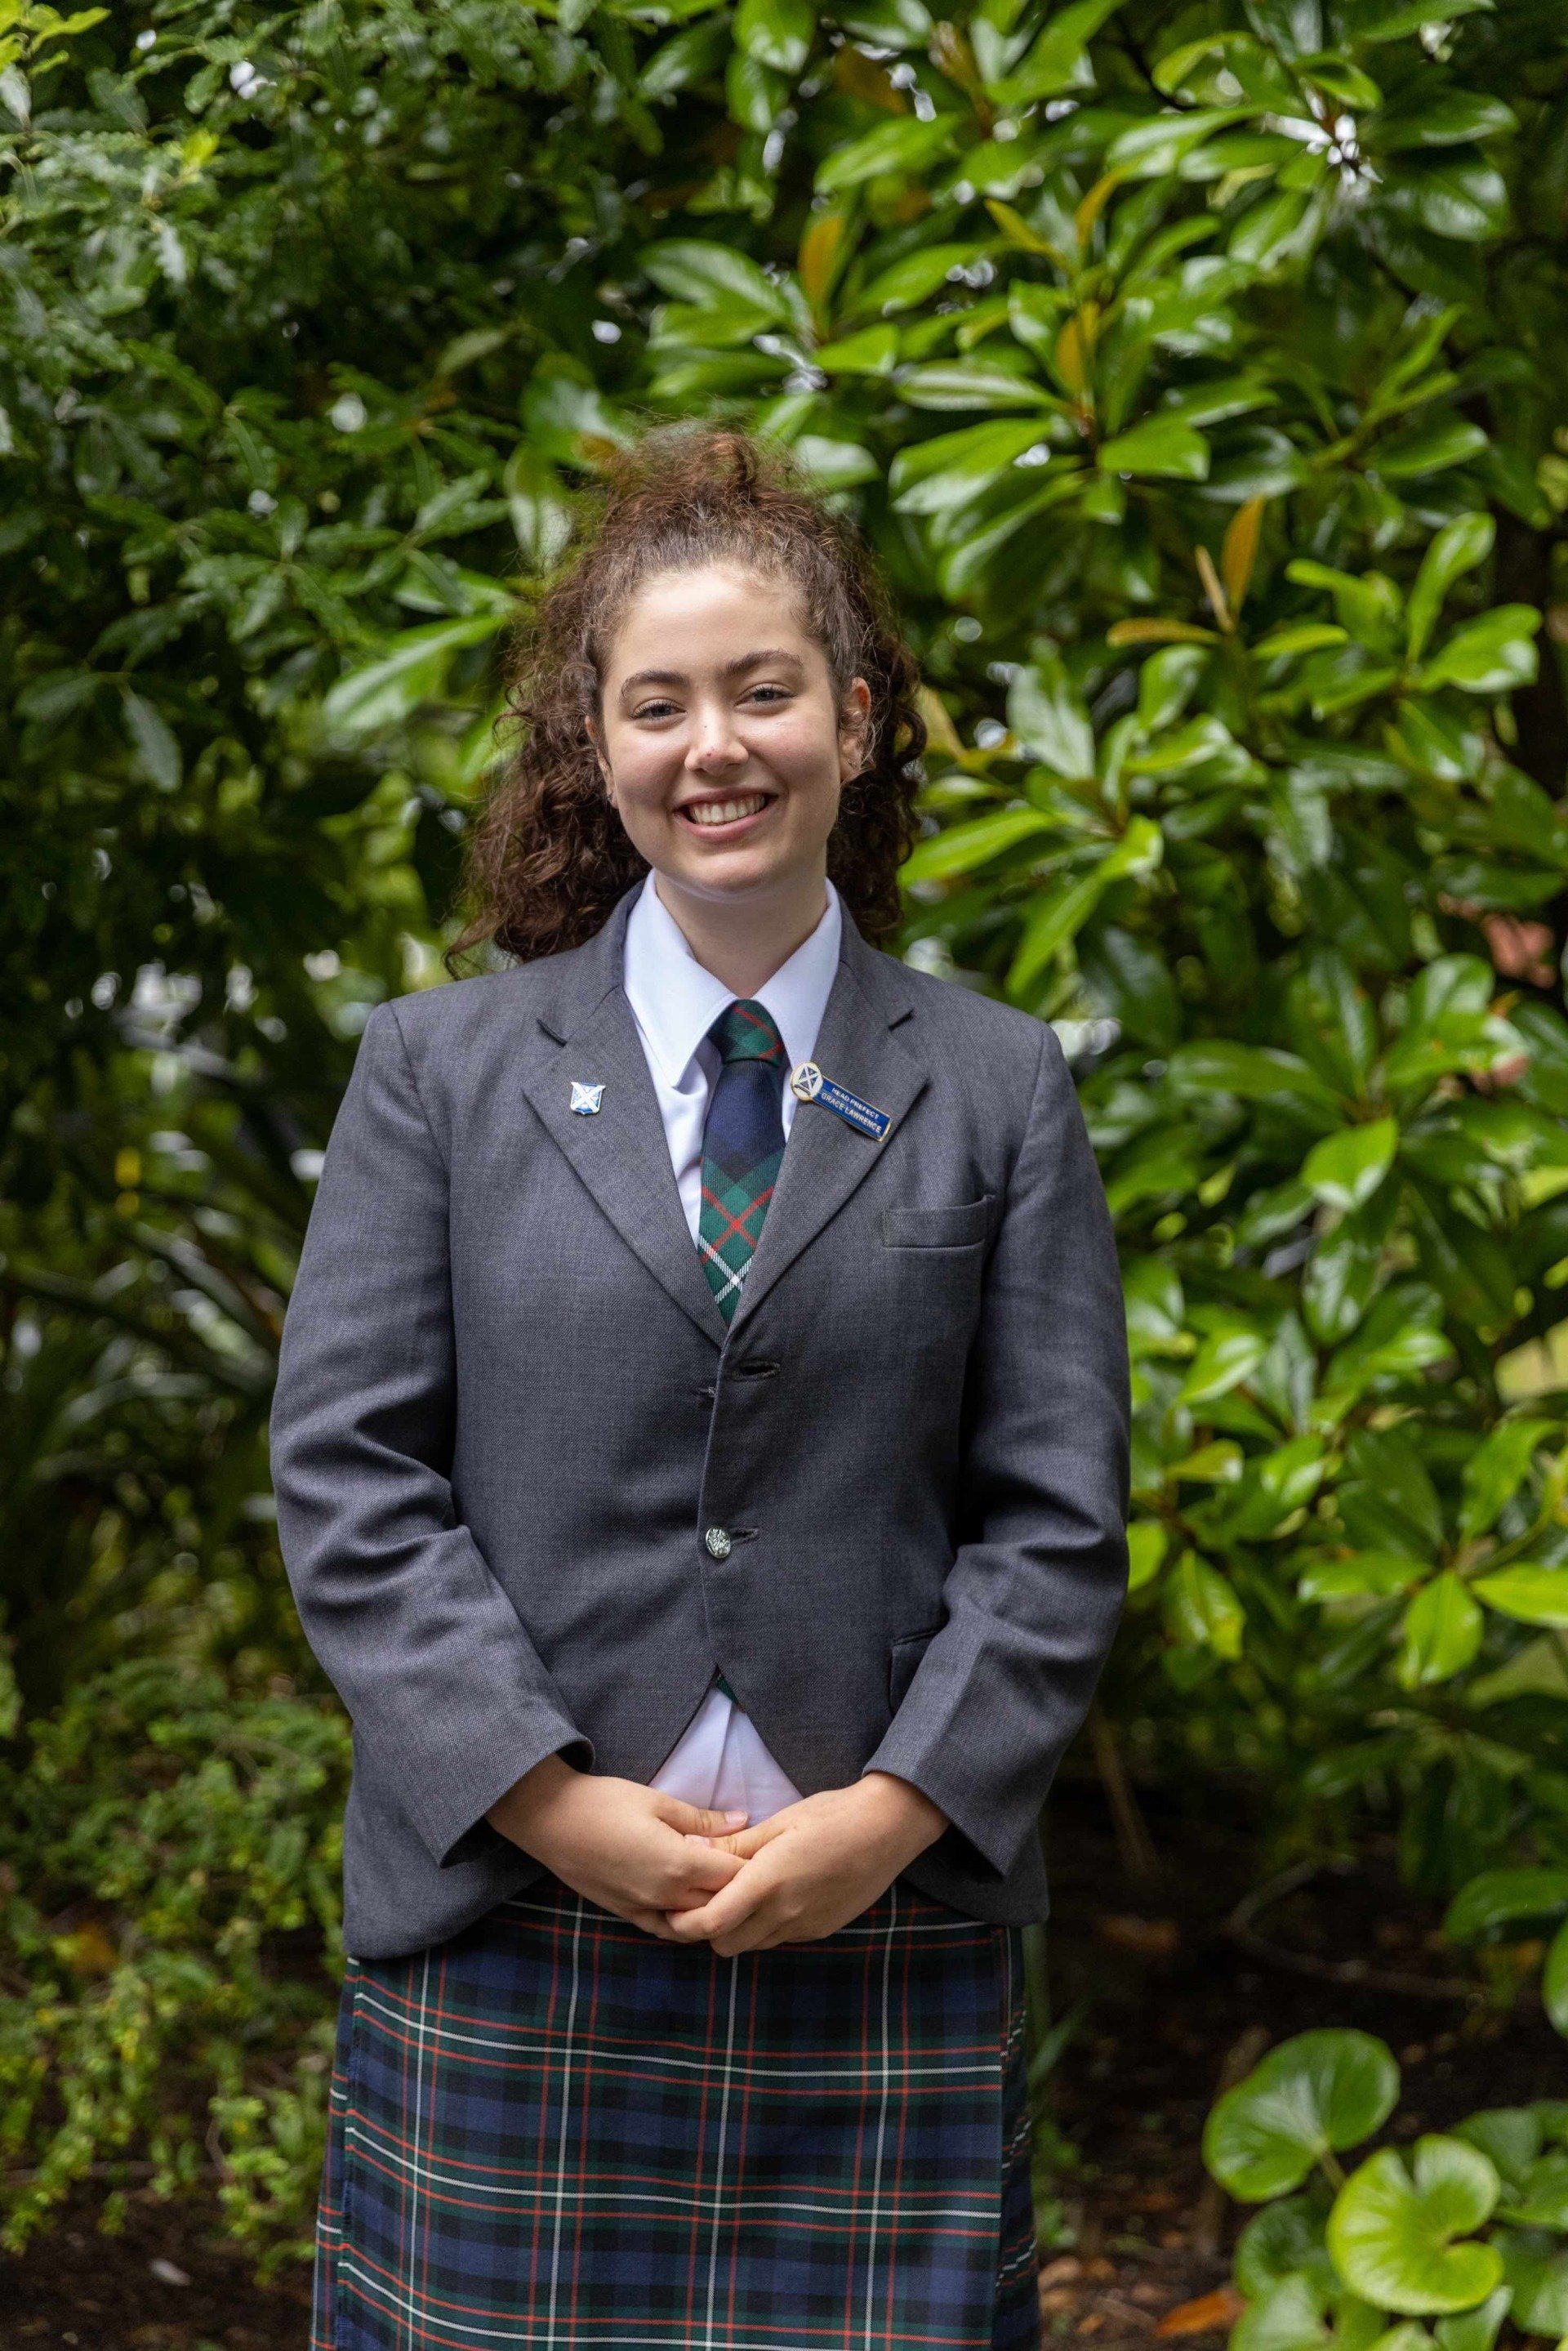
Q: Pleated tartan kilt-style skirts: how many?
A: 1